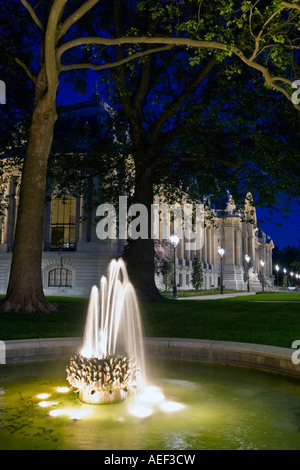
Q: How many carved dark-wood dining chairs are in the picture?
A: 0